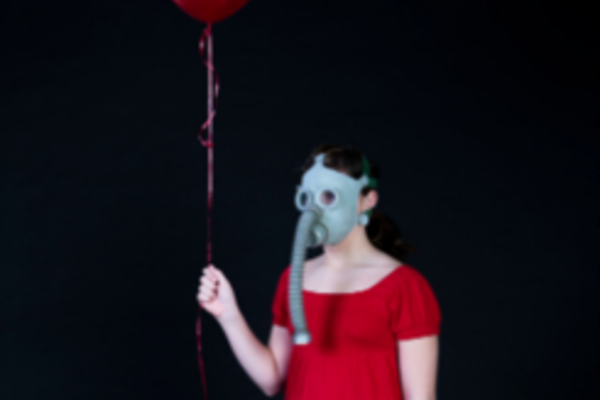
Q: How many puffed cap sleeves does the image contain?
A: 2